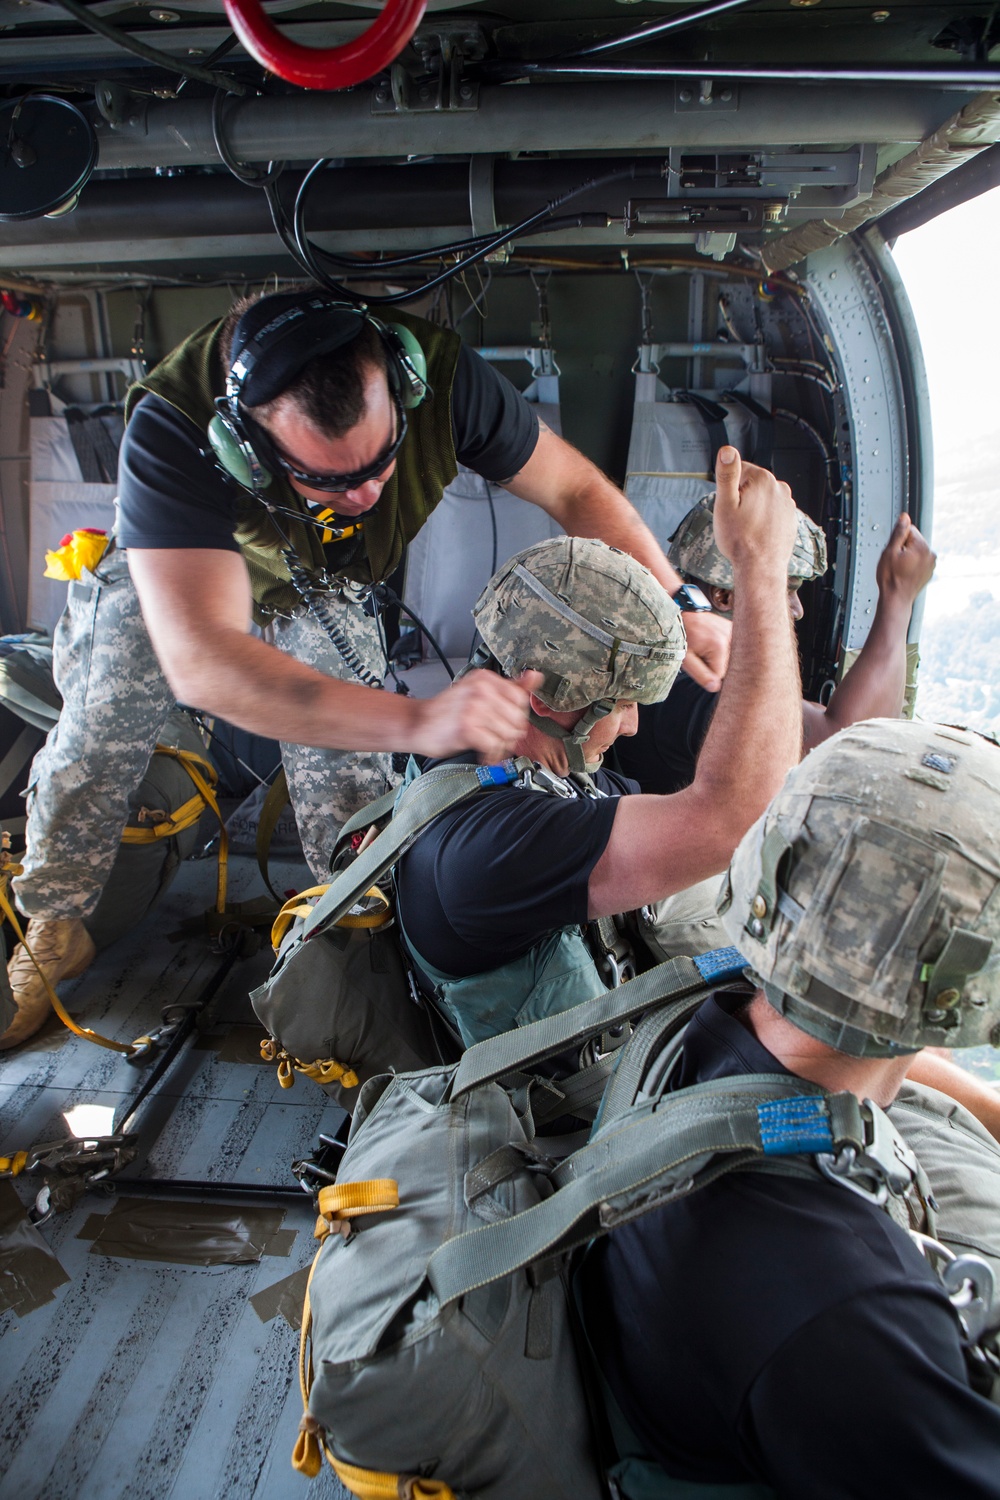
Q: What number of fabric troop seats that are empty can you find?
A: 3